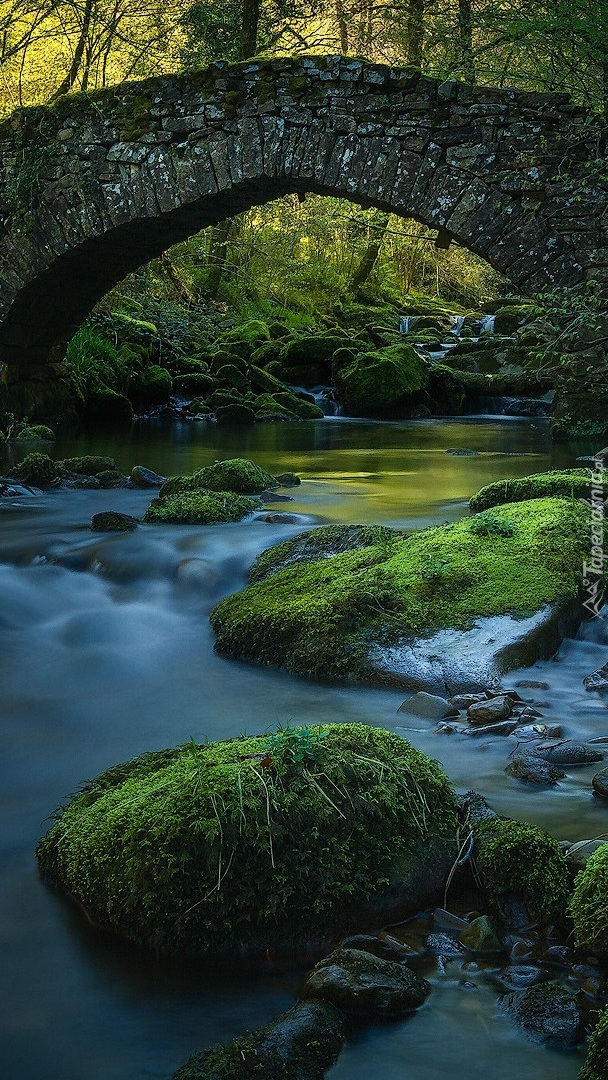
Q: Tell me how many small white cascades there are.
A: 3